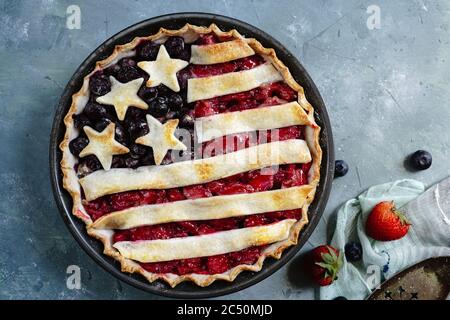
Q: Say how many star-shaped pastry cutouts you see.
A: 4